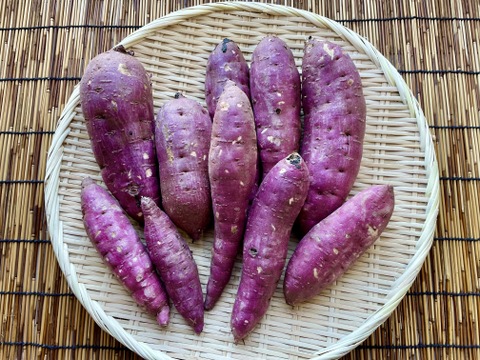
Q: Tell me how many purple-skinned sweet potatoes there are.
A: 10